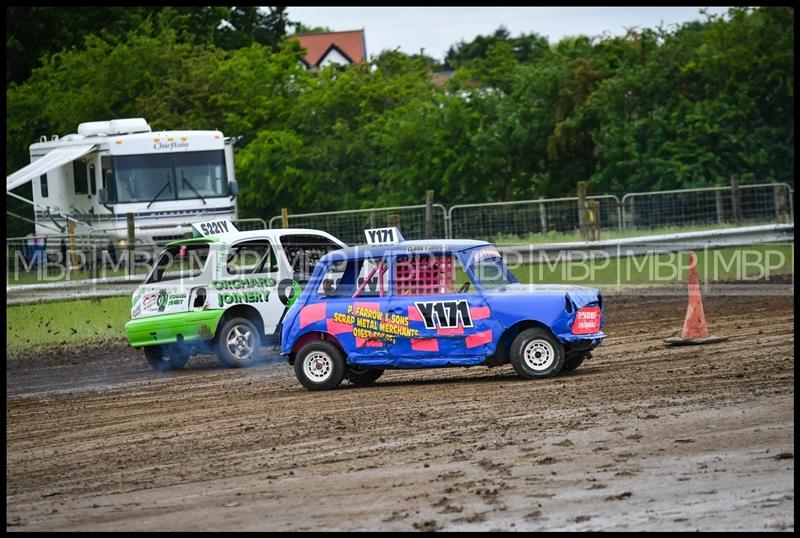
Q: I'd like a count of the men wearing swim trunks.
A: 0